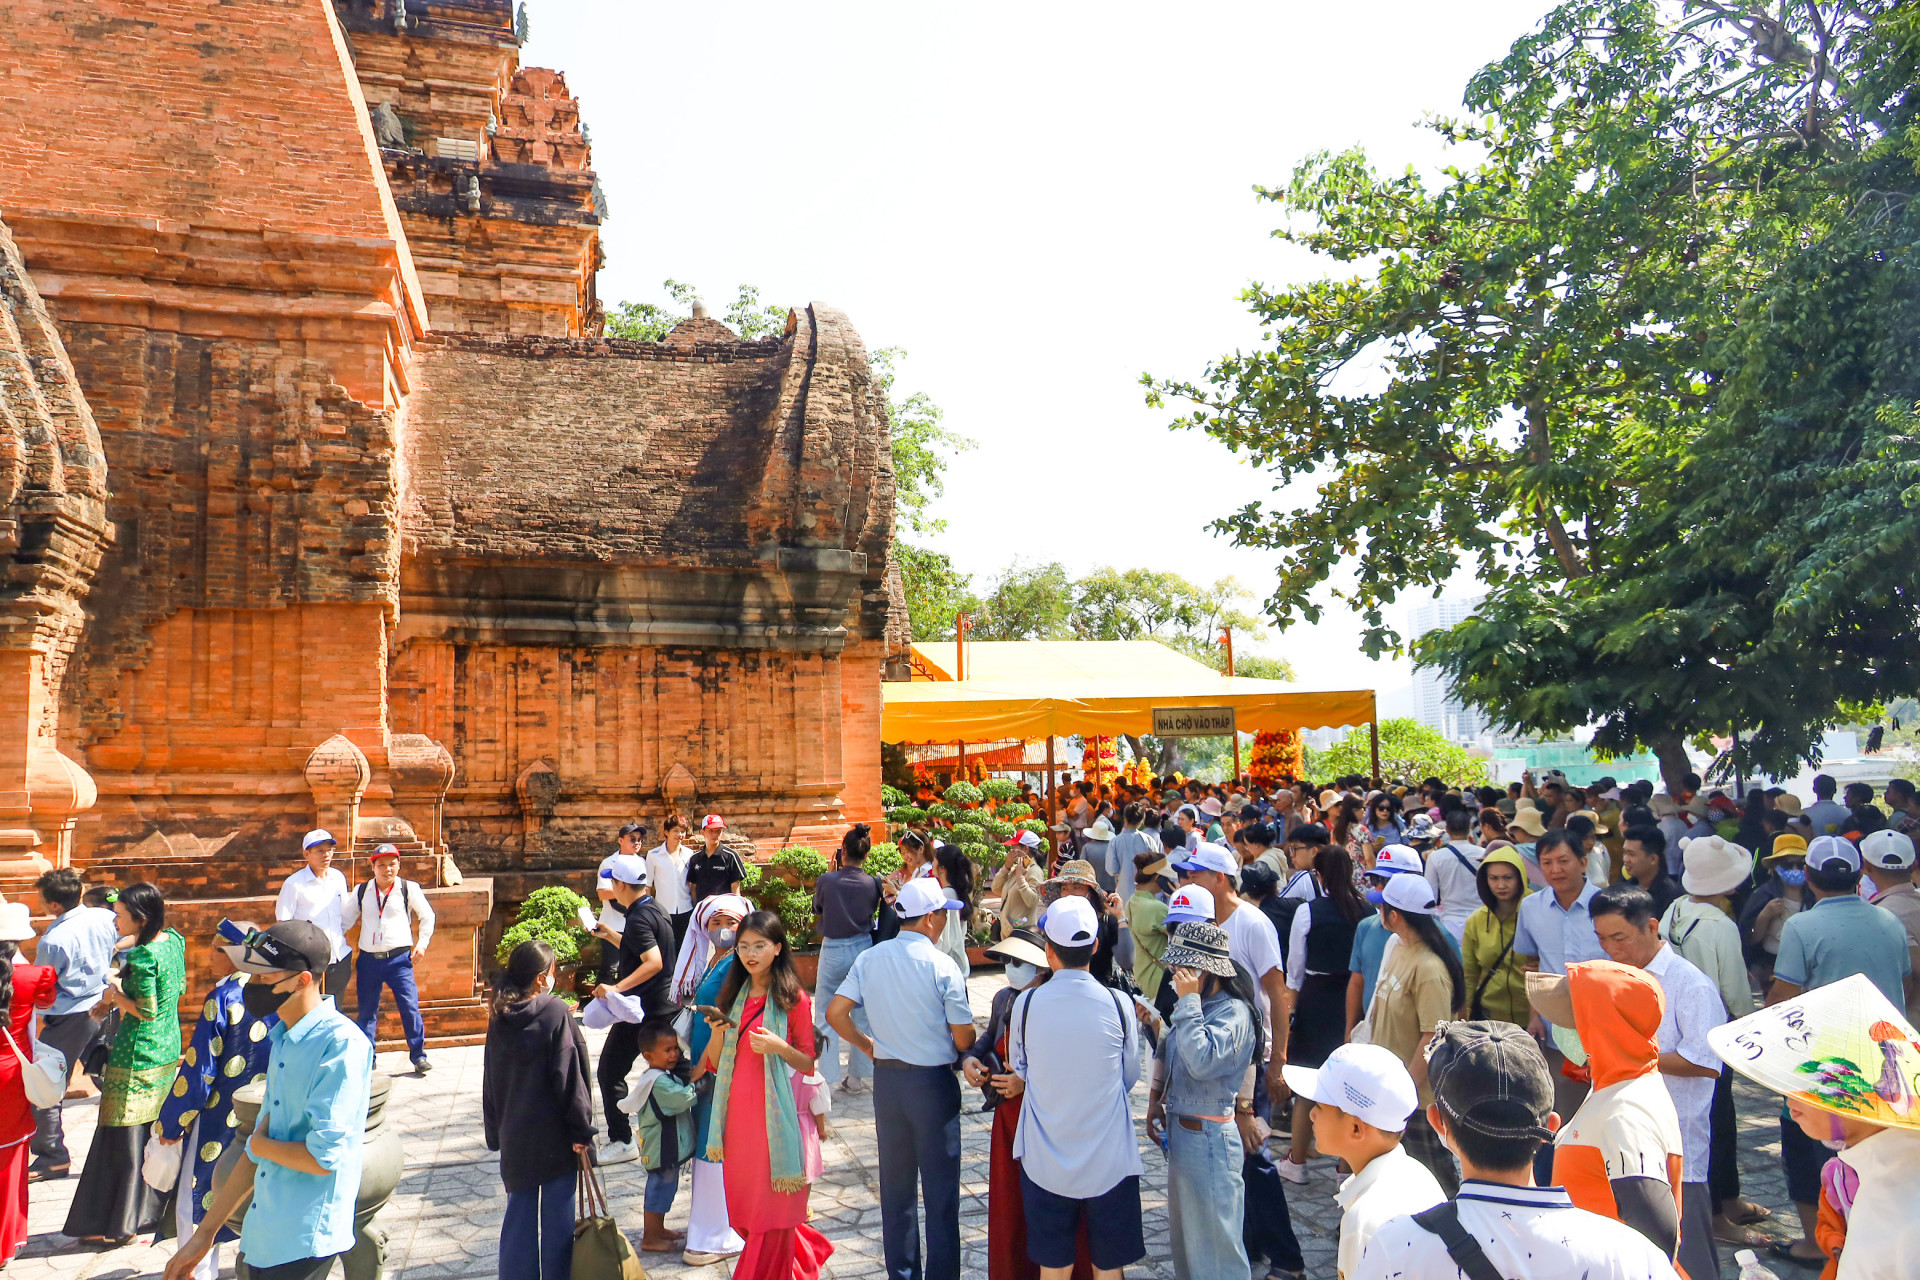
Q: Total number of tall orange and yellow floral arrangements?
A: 2